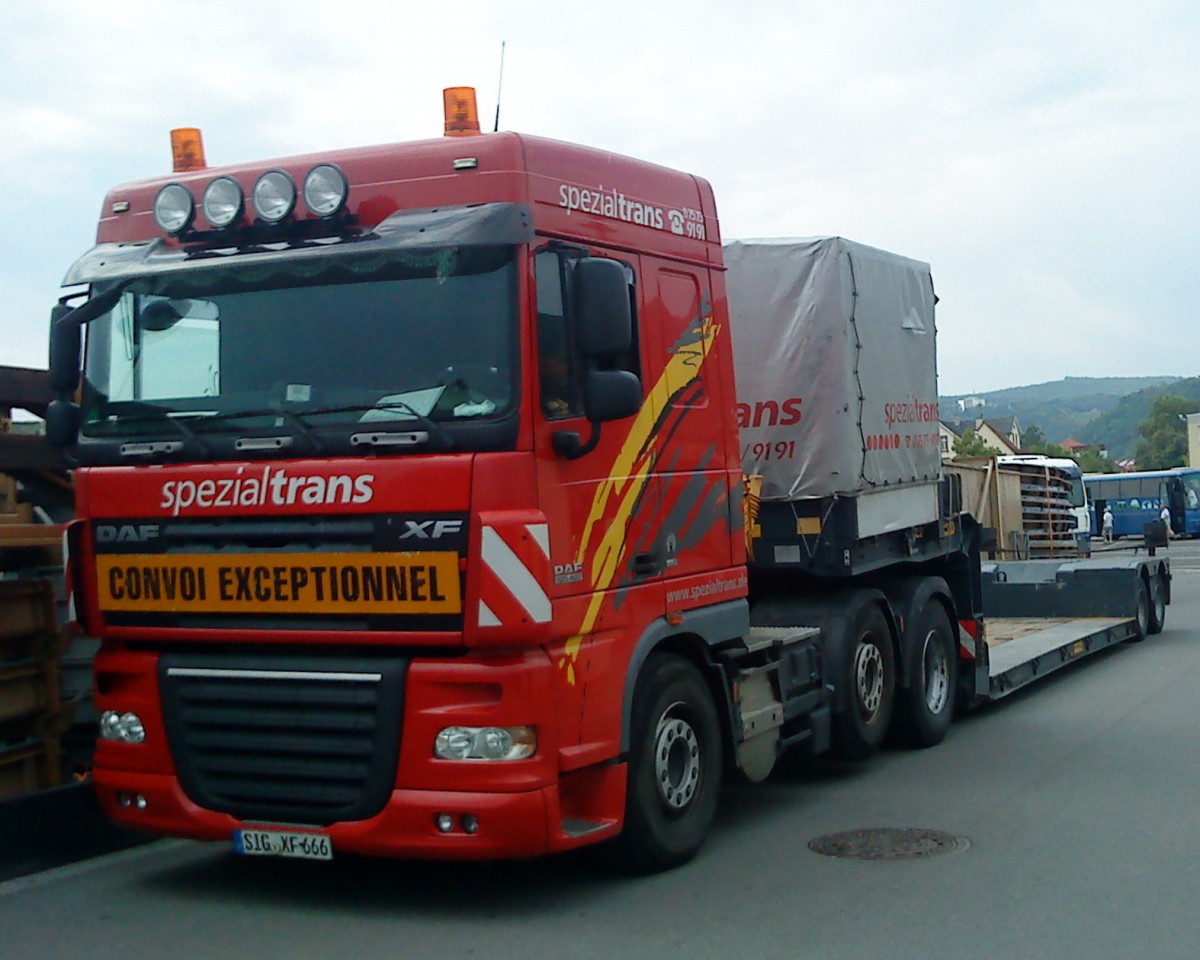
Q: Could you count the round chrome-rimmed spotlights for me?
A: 4